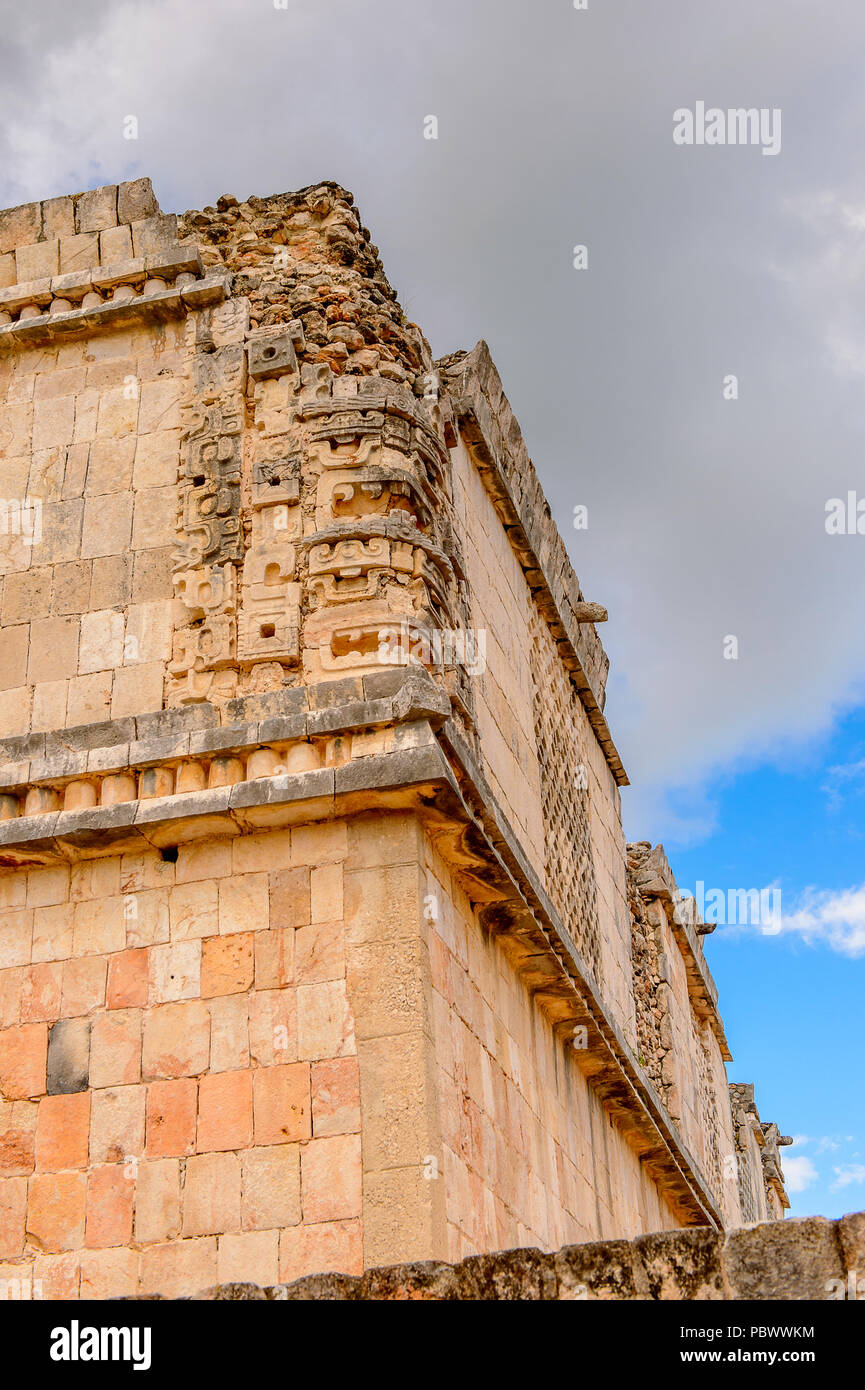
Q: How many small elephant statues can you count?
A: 0